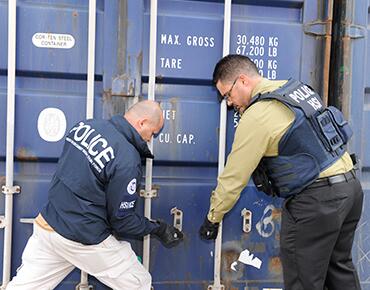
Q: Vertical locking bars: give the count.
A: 4